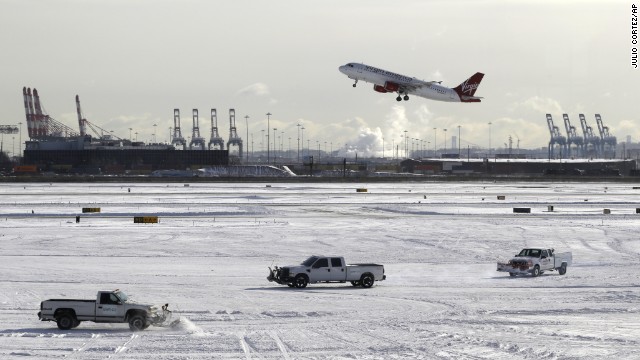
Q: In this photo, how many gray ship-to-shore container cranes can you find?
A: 8